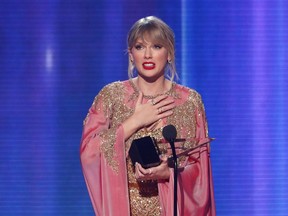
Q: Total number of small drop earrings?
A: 2